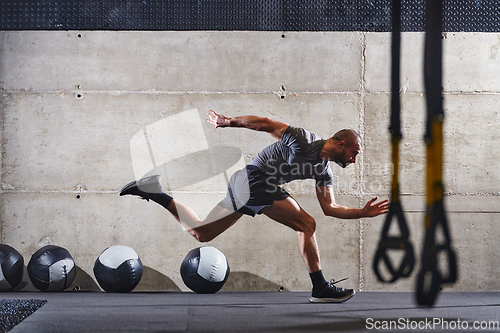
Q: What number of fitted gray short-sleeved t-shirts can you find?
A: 1